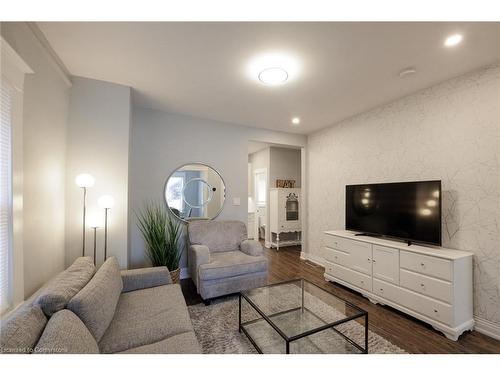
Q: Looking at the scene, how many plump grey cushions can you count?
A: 4